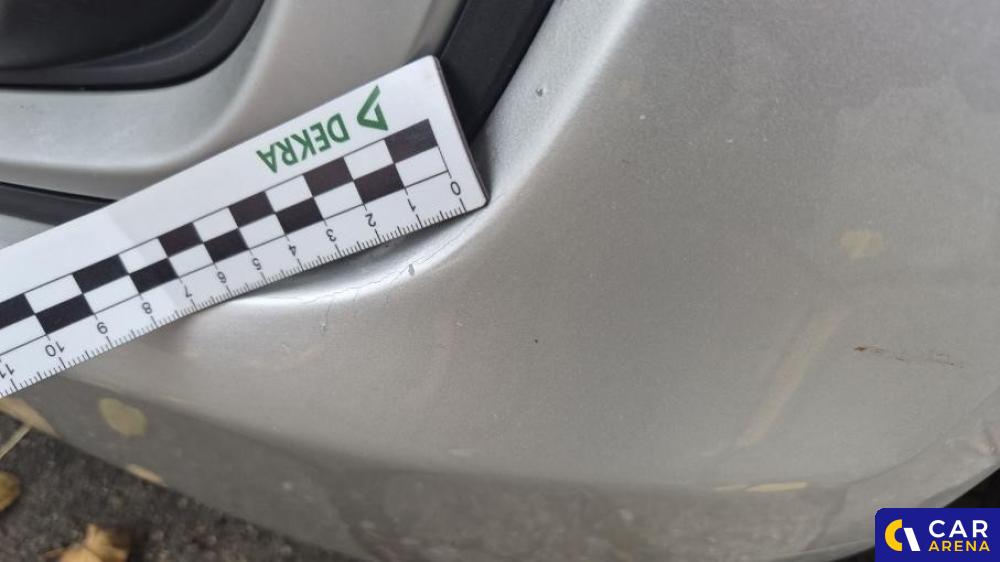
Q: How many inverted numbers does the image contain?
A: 12